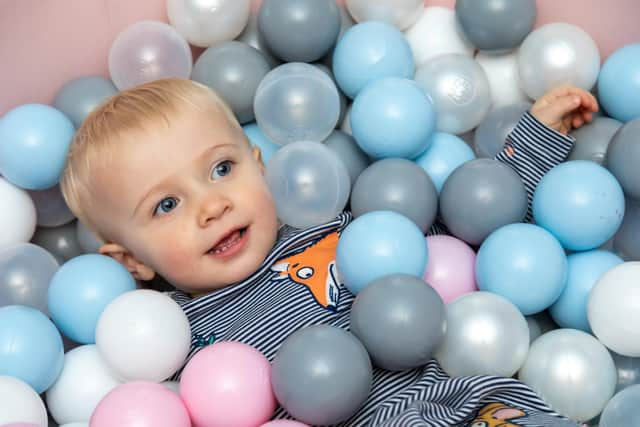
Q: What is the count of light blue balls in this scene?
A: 12